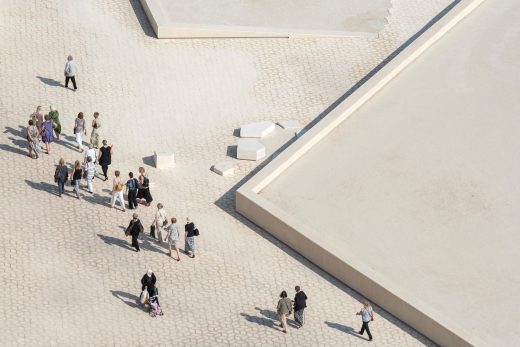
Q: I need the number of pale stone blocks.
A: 5